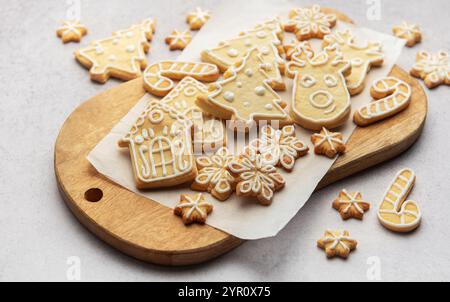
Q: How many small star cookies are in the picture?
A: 8